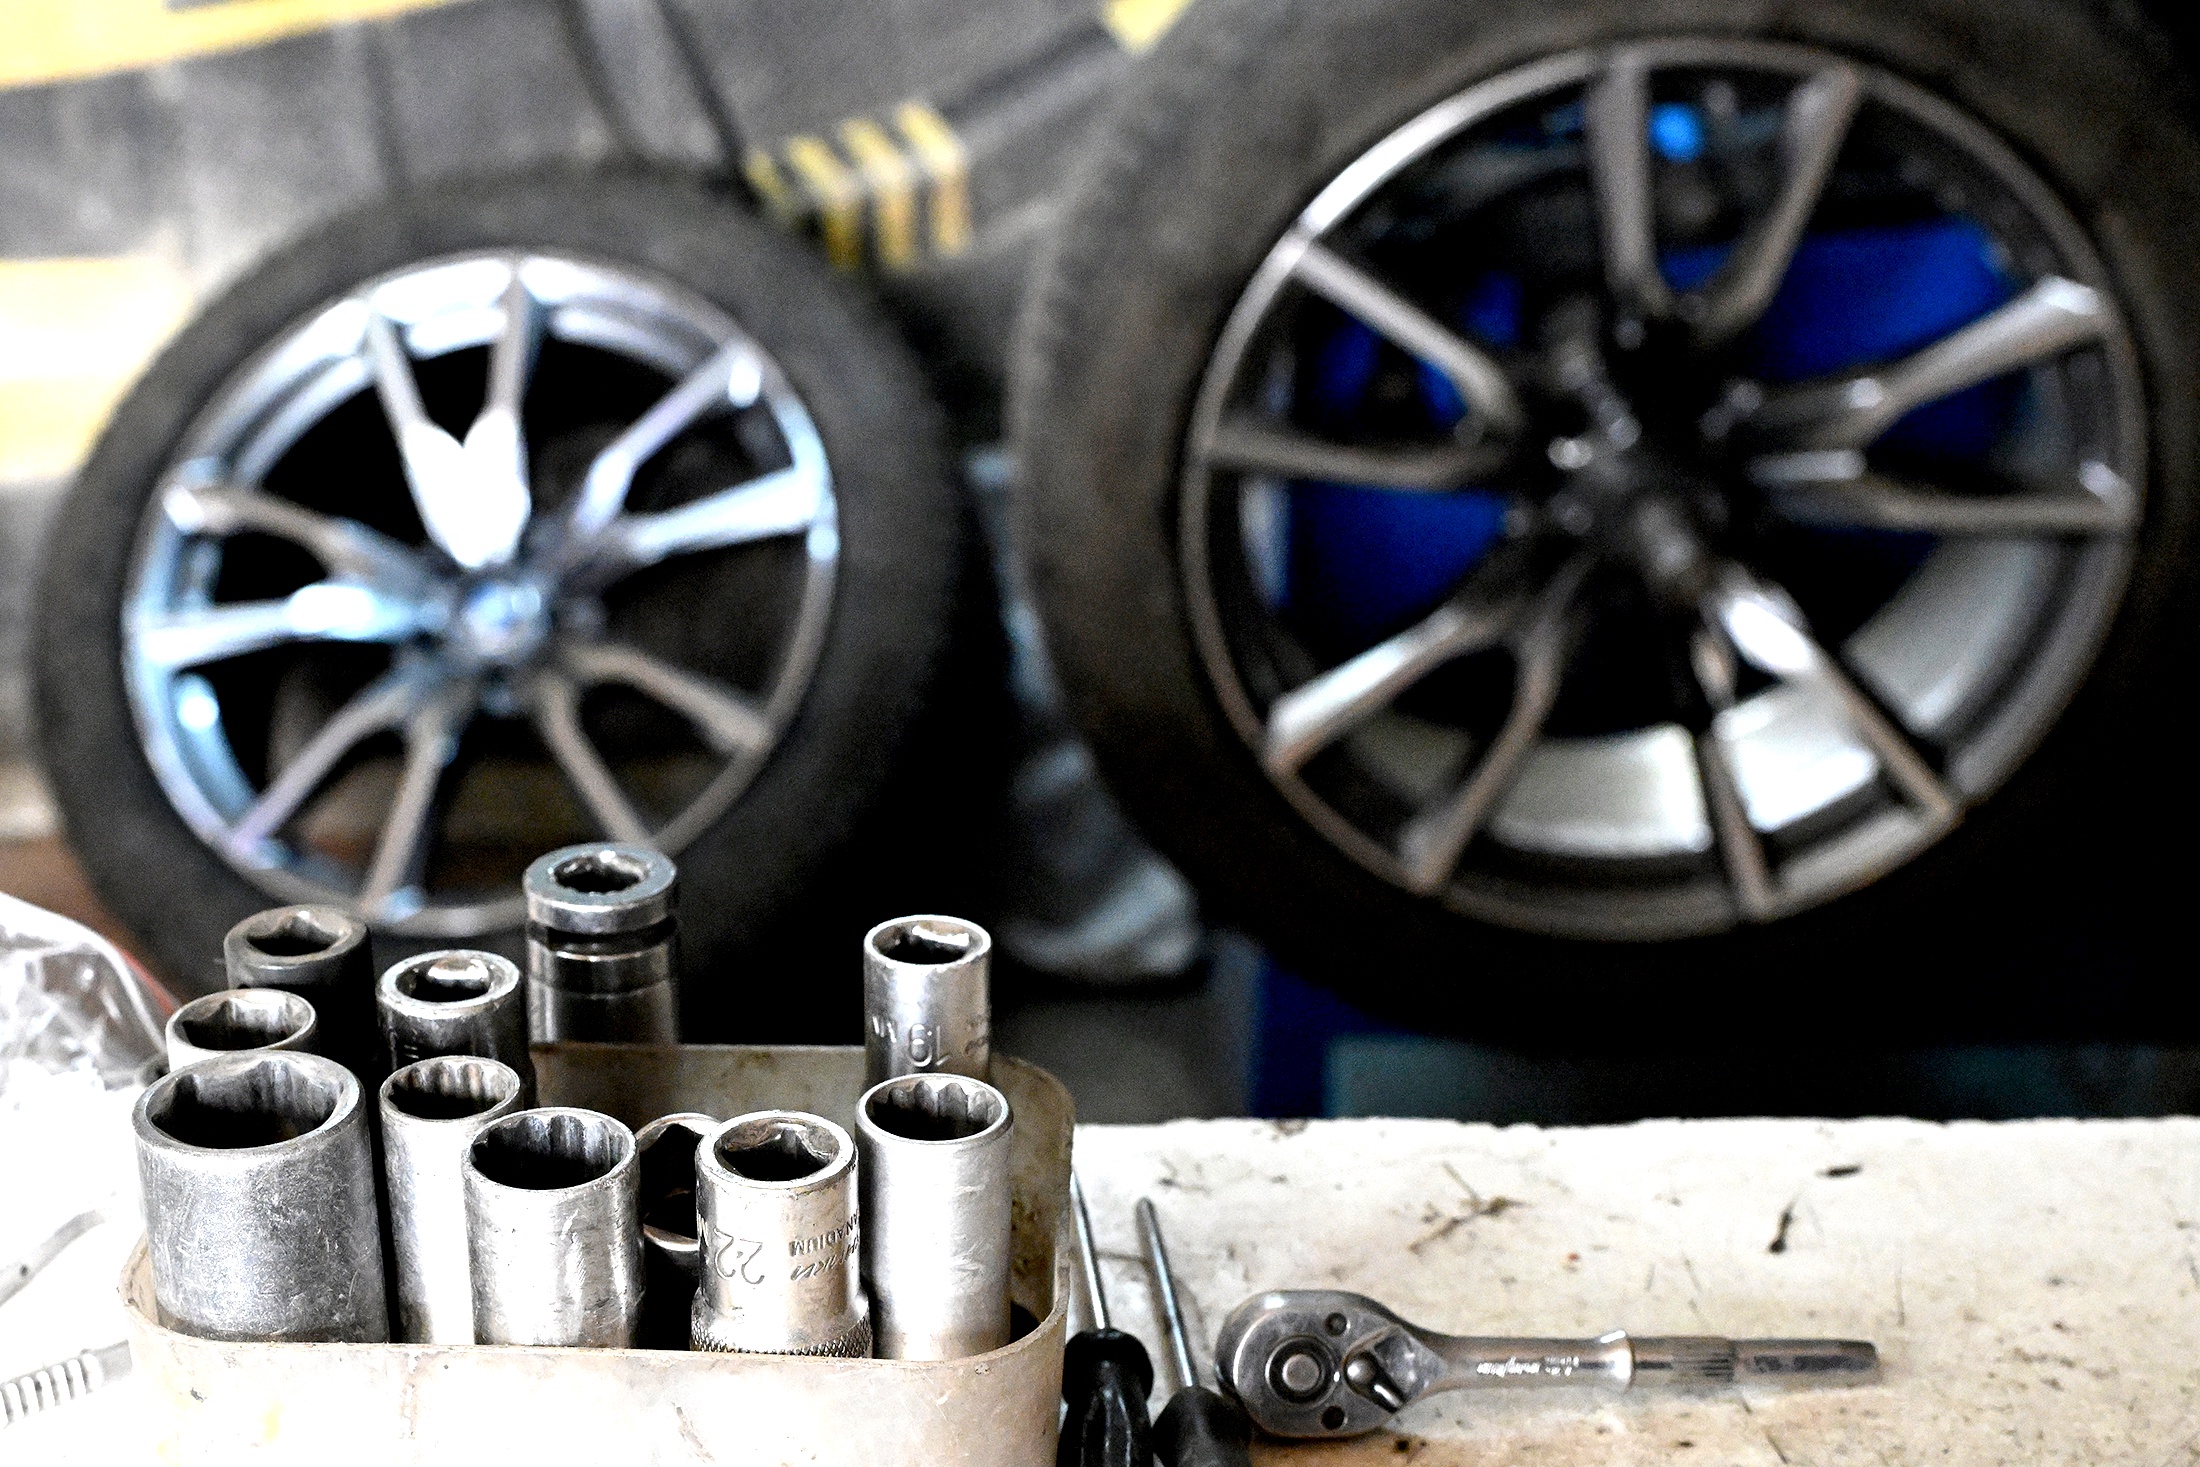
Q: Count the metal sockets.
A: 11